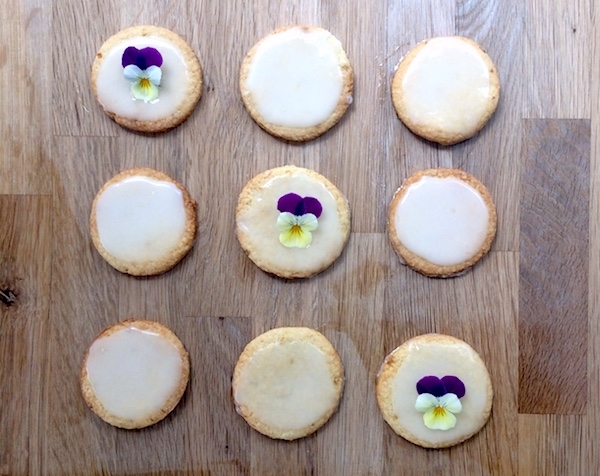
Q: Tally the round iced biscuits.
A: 9